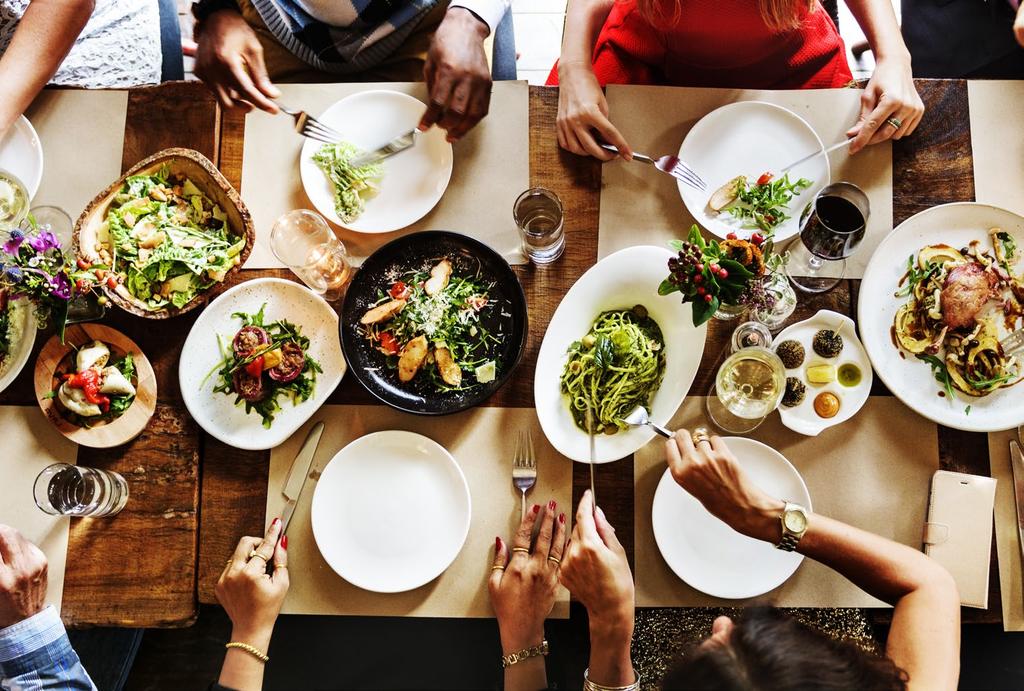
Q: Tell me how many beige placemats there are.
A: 8